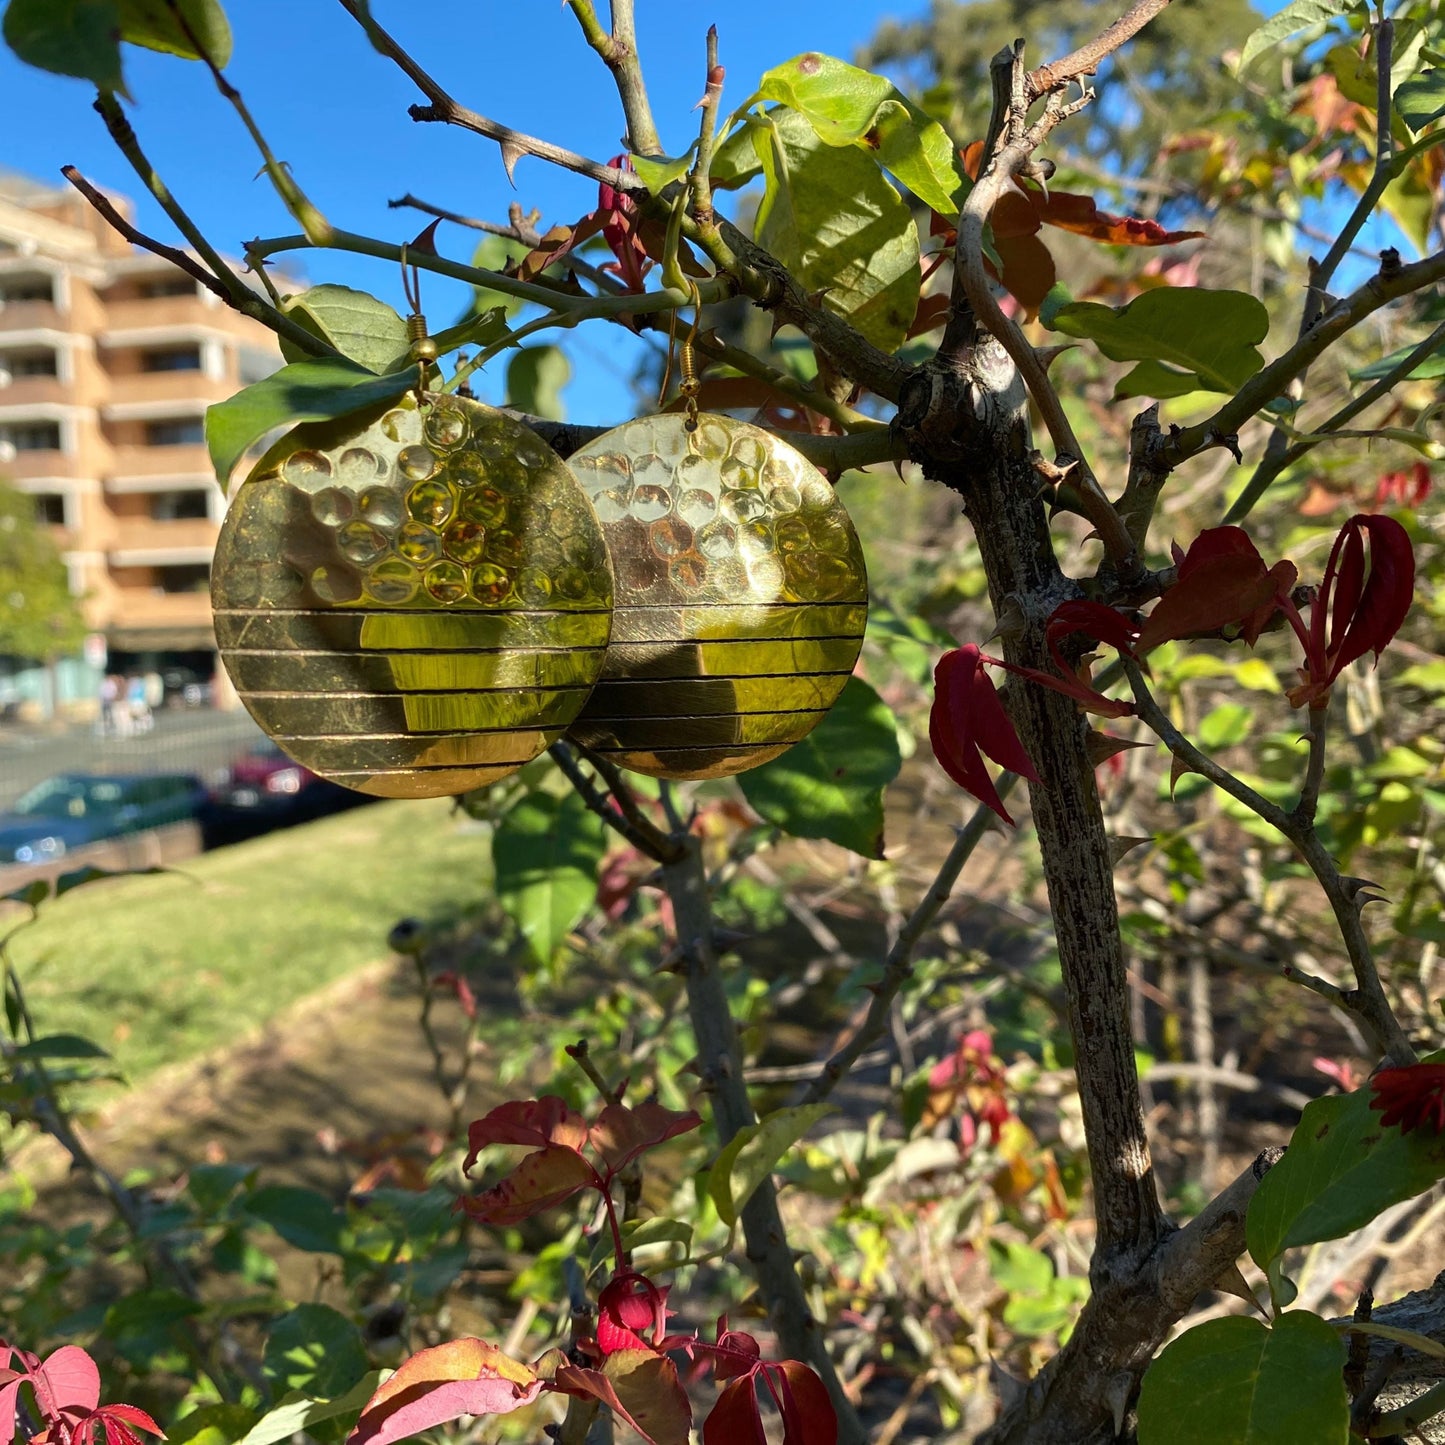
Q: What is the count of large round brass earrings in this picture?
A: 2